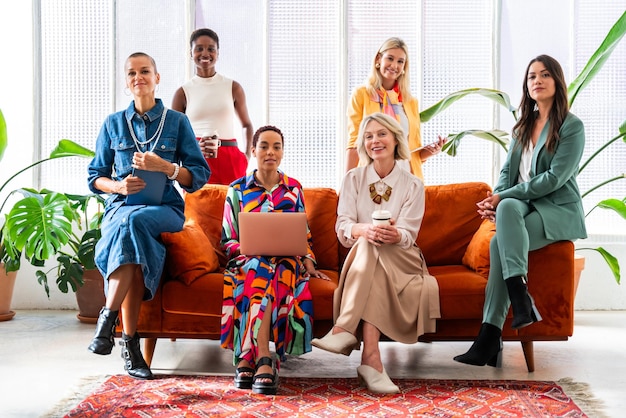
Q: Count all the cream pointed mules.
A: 2